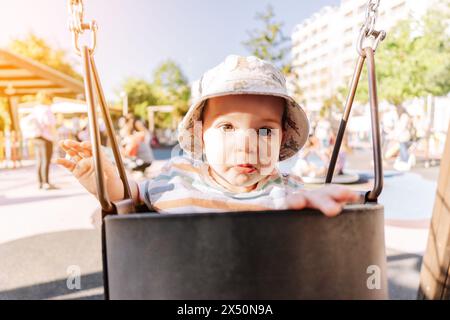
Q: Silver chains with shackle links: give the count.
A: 2